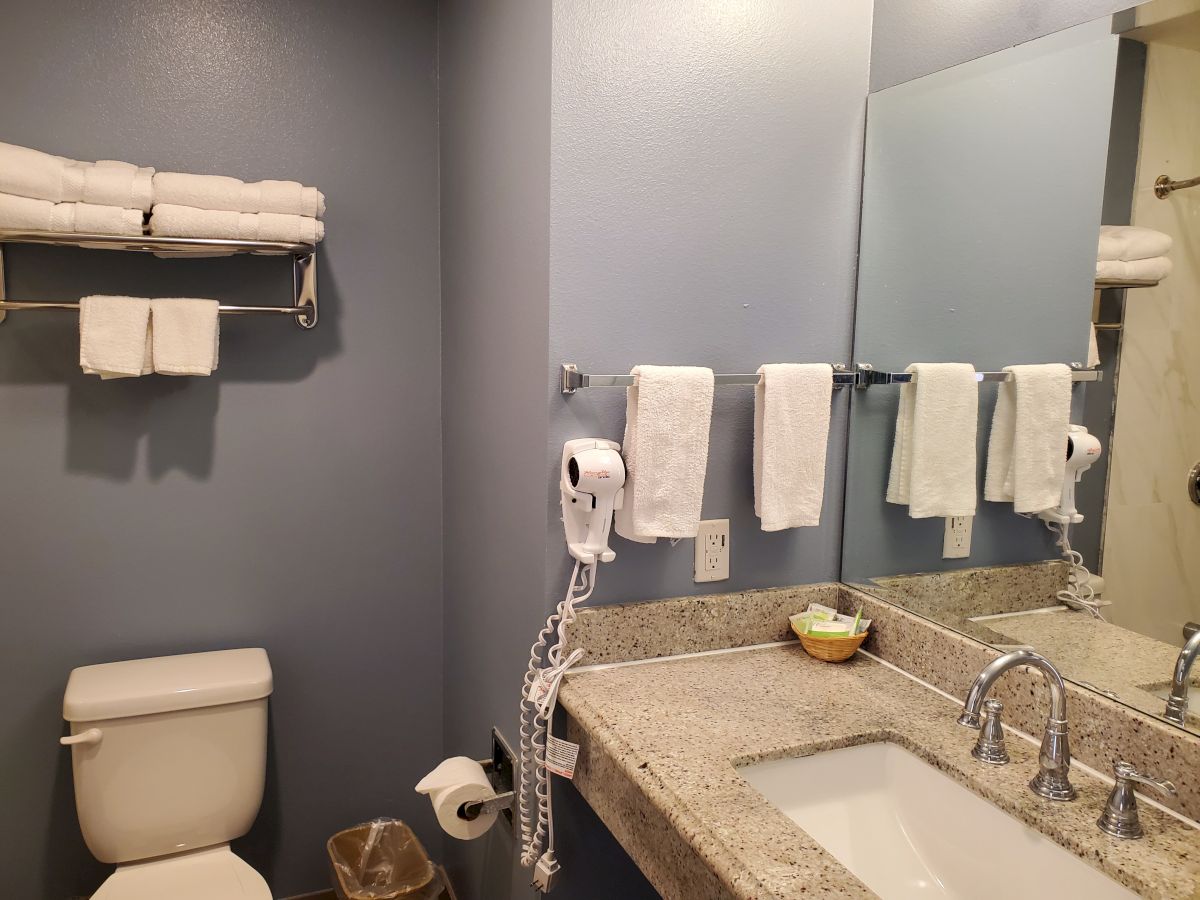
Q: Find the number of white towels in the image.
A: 8